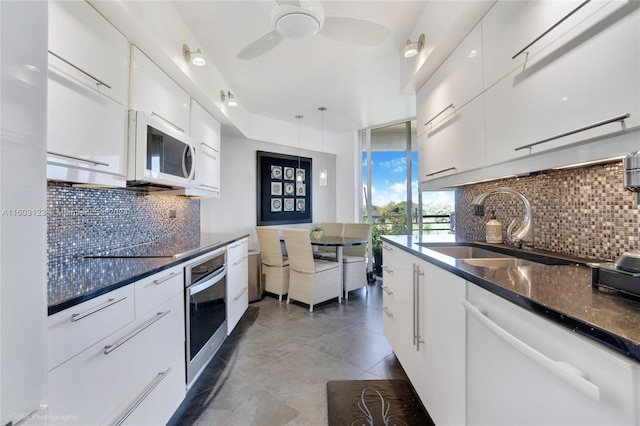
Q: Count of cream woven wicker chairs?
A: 4